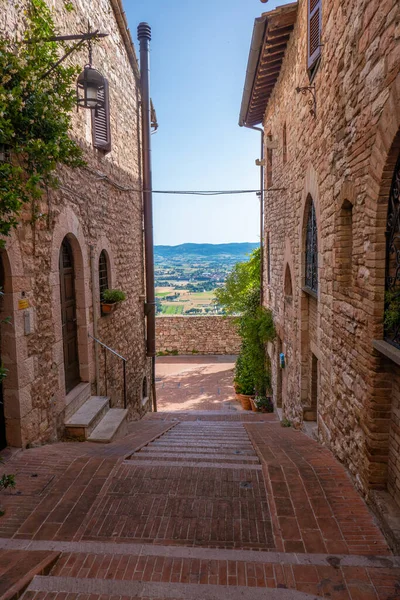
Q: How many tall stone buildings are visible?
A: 2